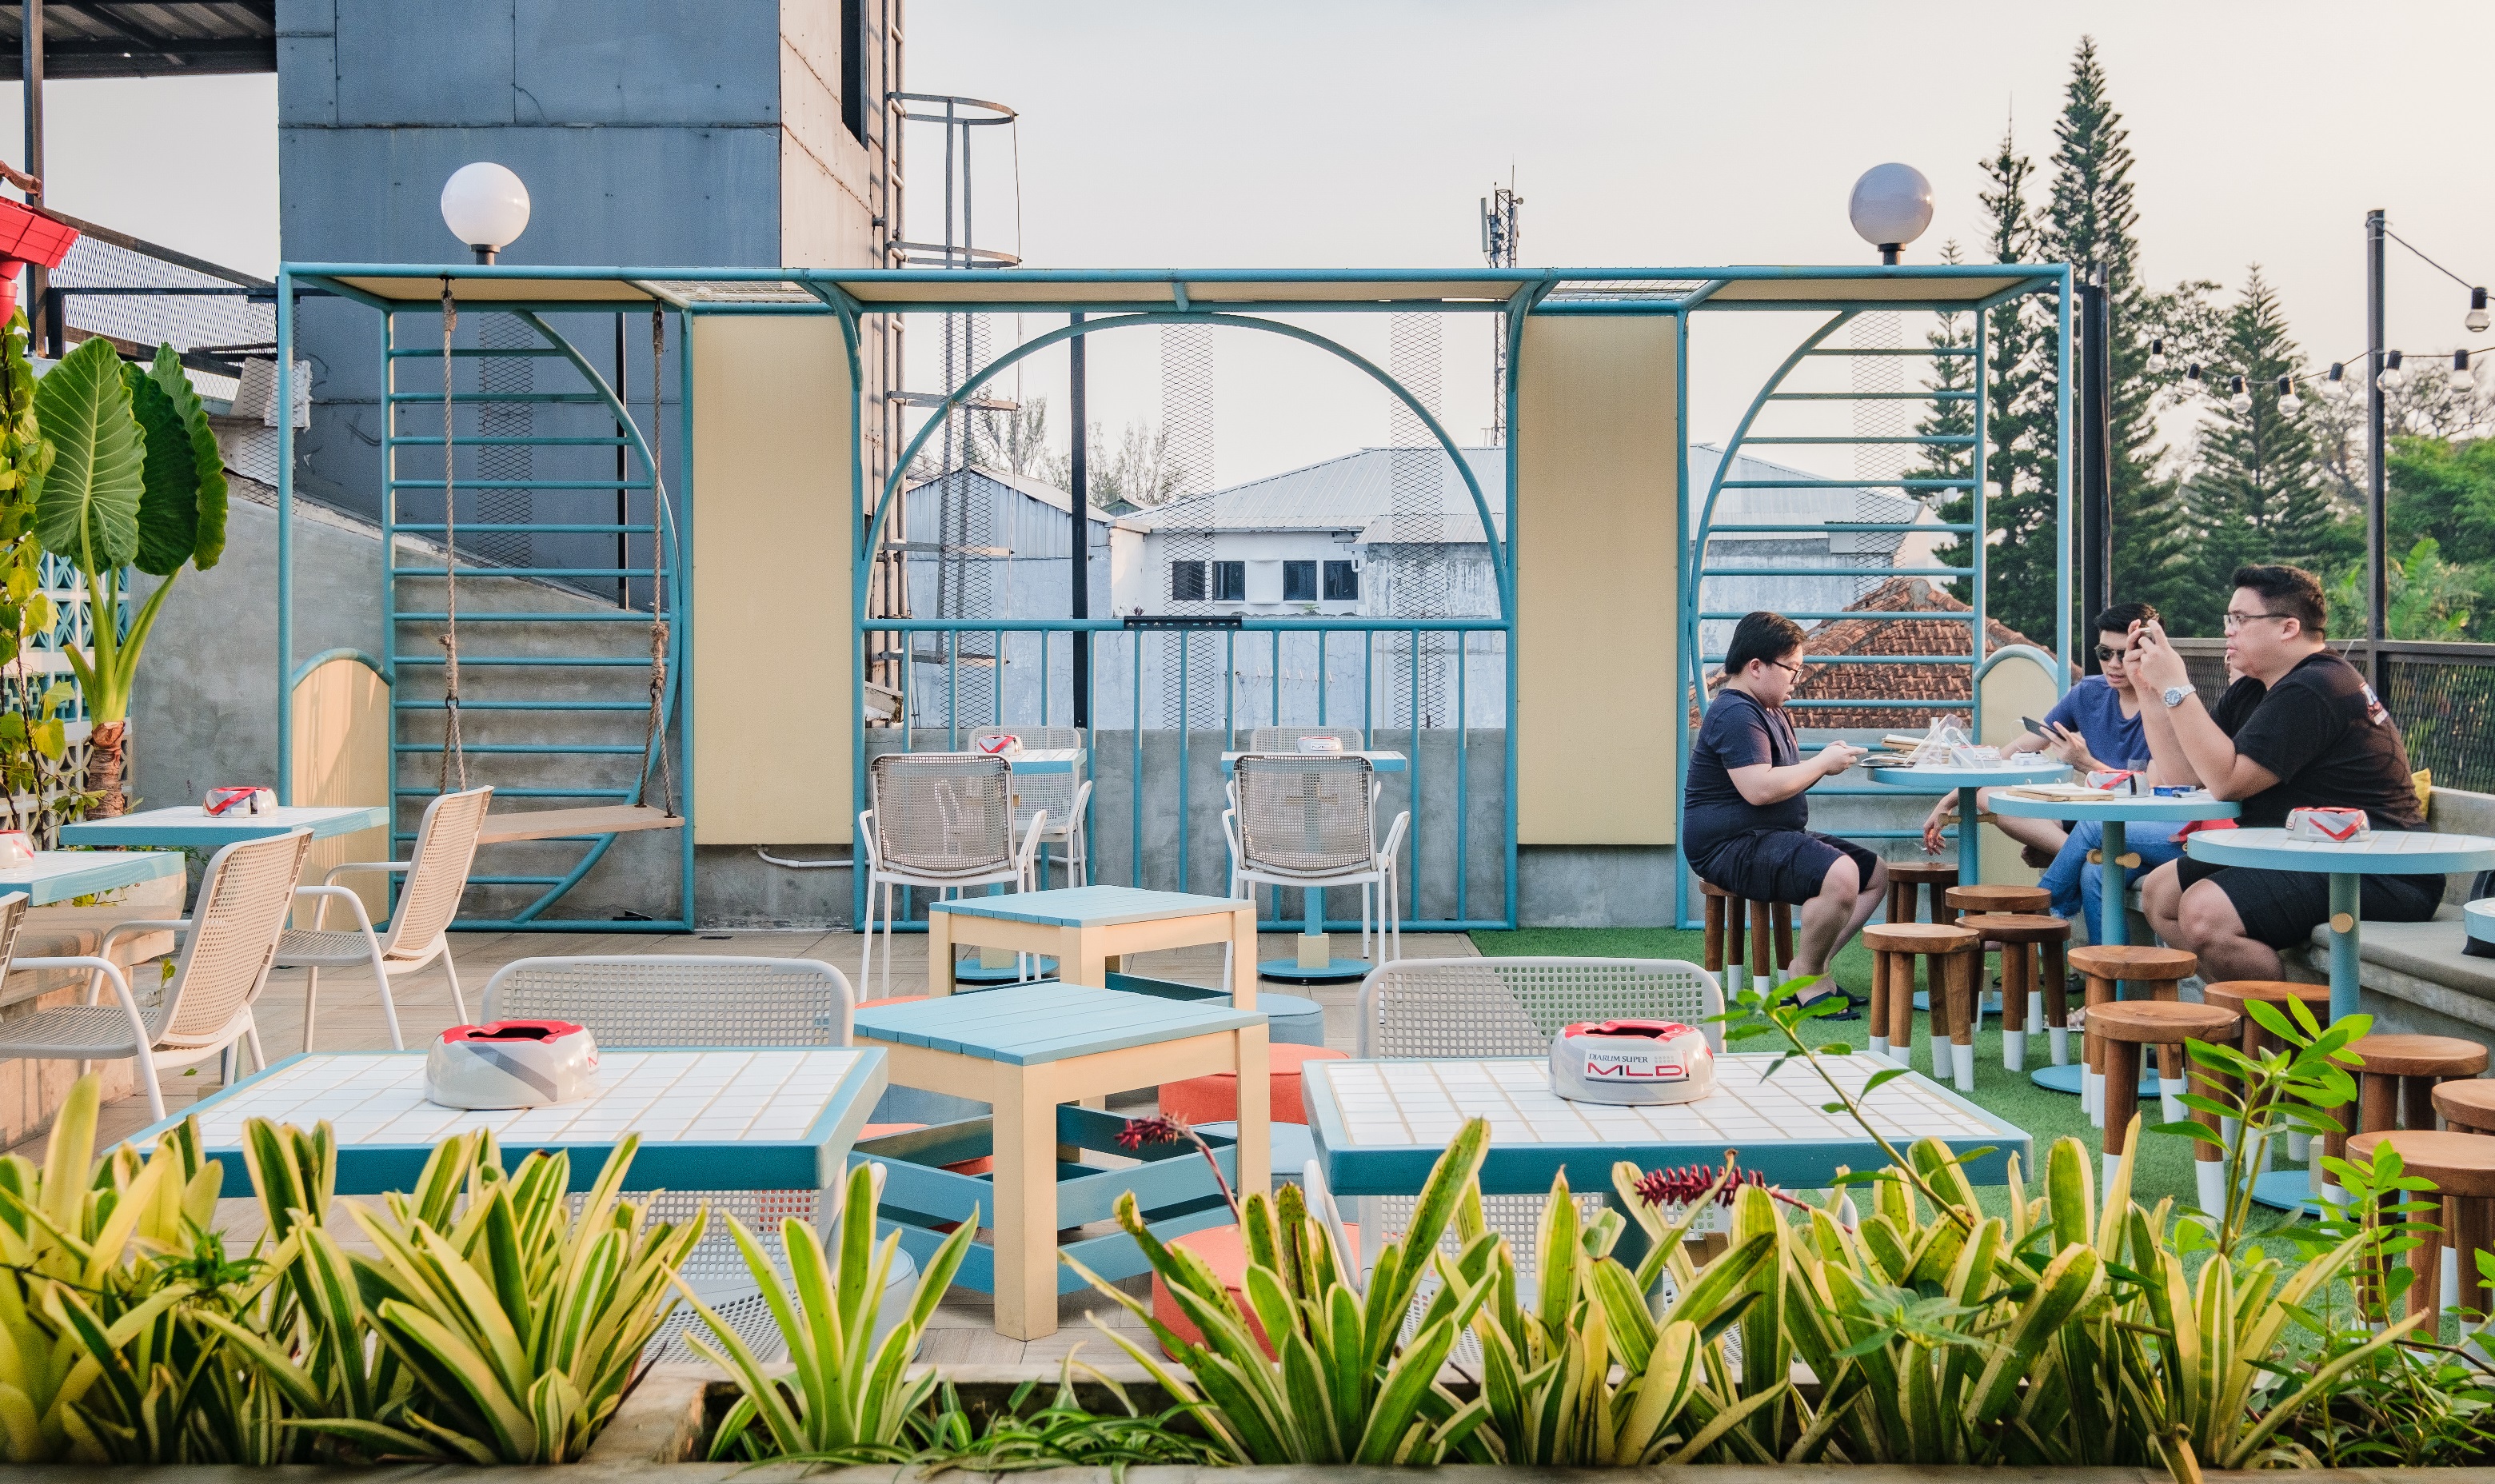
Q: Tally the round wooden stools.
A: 11